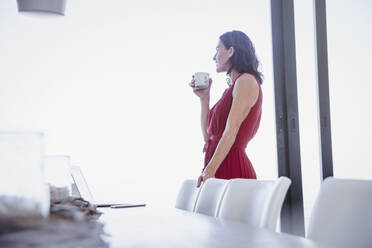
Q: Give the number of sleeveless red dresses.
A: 1